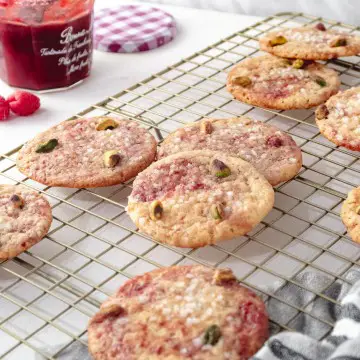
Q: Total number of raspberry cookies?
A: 9